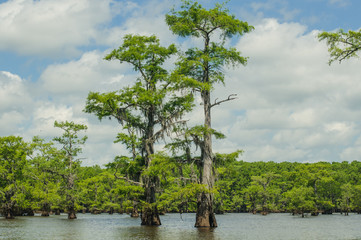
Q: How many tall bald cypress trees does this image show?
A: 2